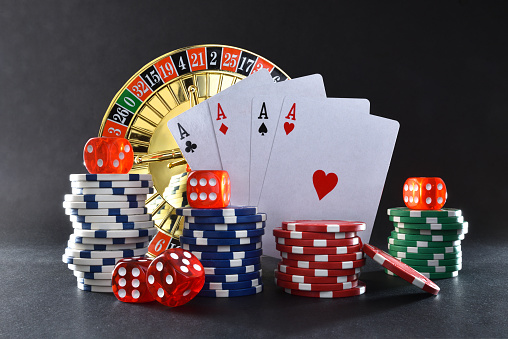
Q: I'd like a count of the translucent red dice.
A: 5